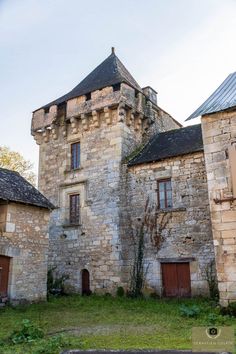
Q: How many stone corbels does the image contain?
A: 12